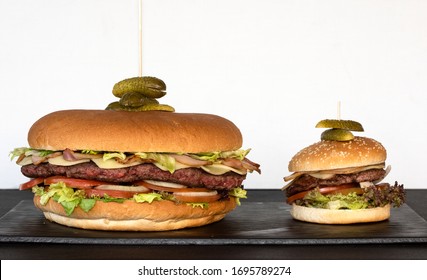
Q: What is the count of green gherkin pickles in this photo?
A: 5